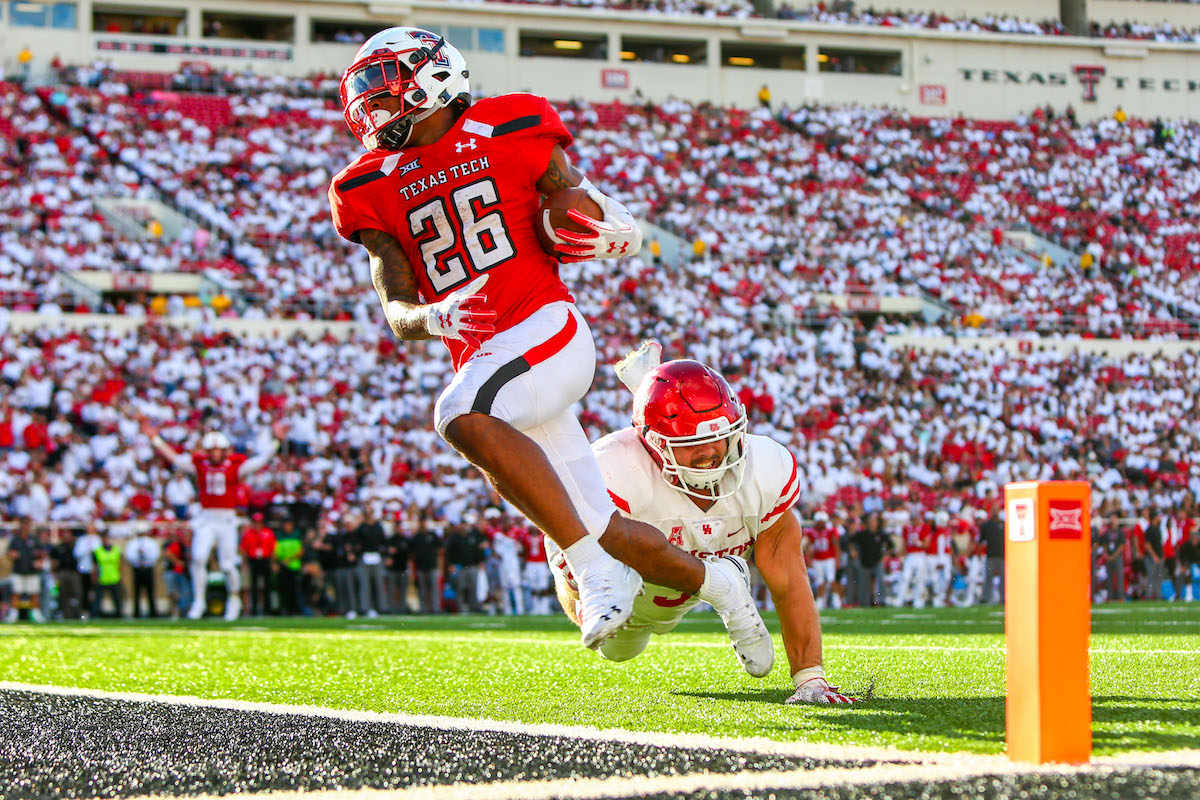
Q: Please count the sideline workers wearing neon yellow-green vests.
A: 2